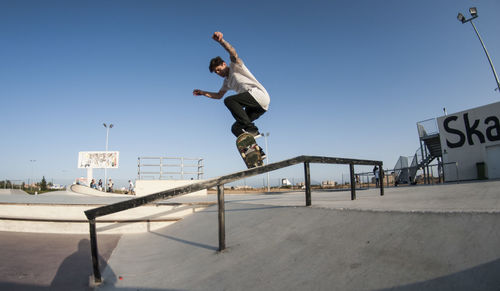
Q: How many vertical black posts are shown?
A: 5